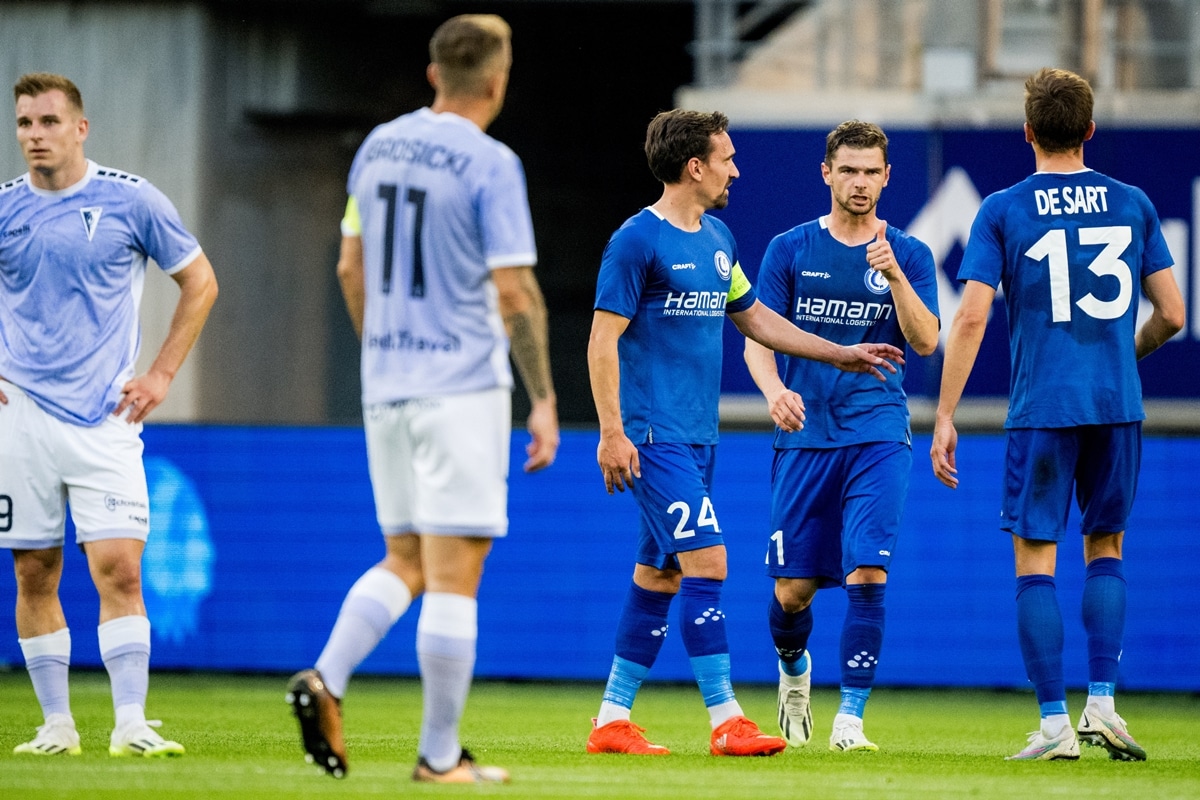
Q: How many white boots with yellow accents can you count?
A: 4